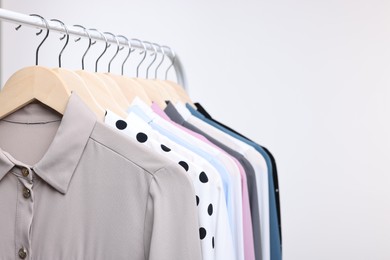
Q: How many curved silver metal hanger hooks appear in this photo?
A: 10